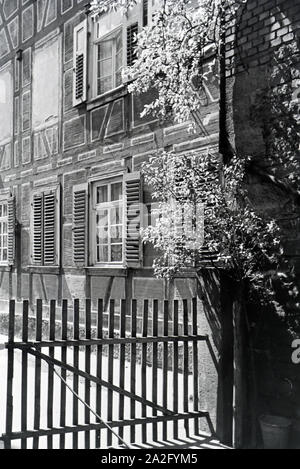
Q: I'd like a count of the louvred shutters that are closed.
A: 2